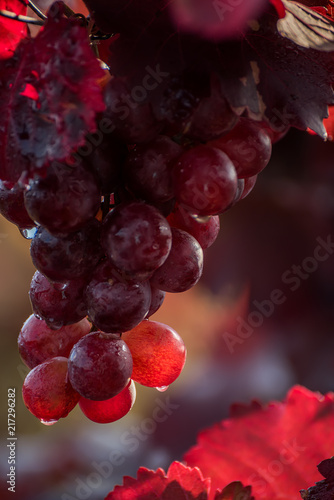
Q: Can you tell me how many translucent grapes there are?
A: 3